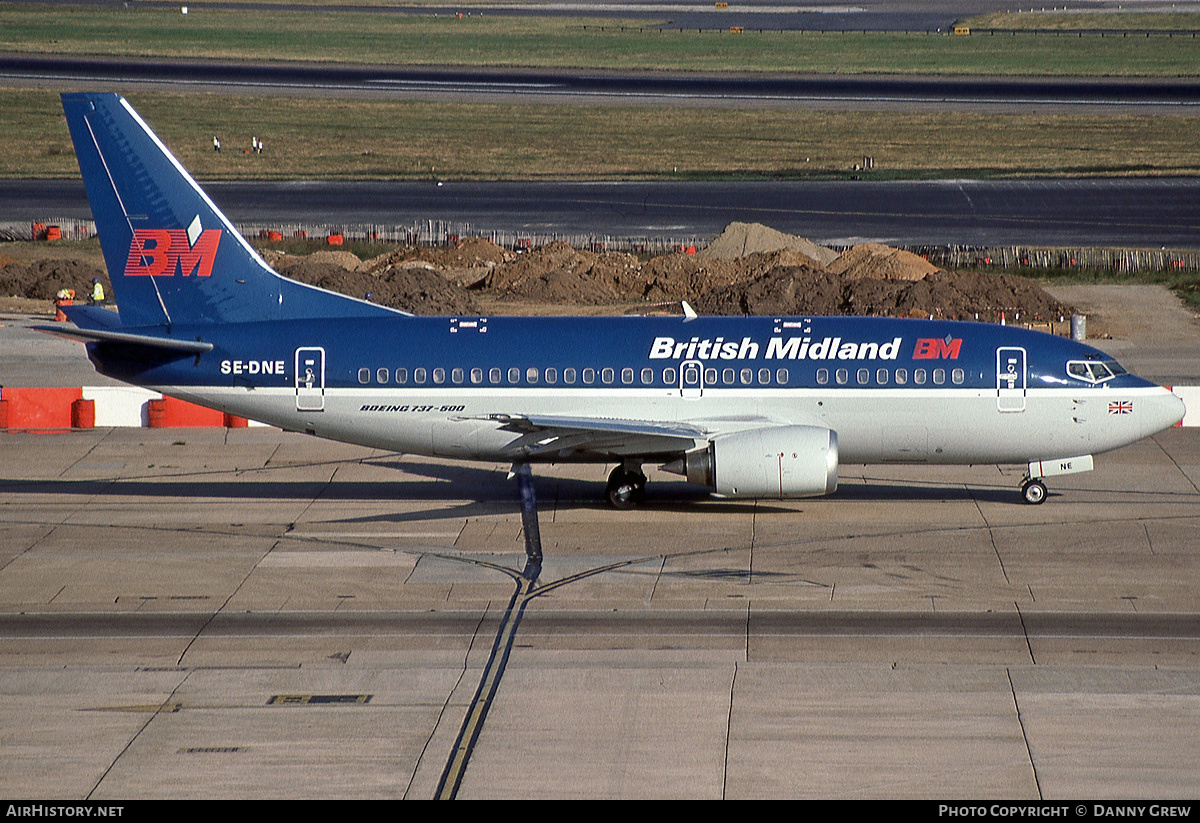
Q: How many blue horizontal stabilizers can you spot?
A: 2